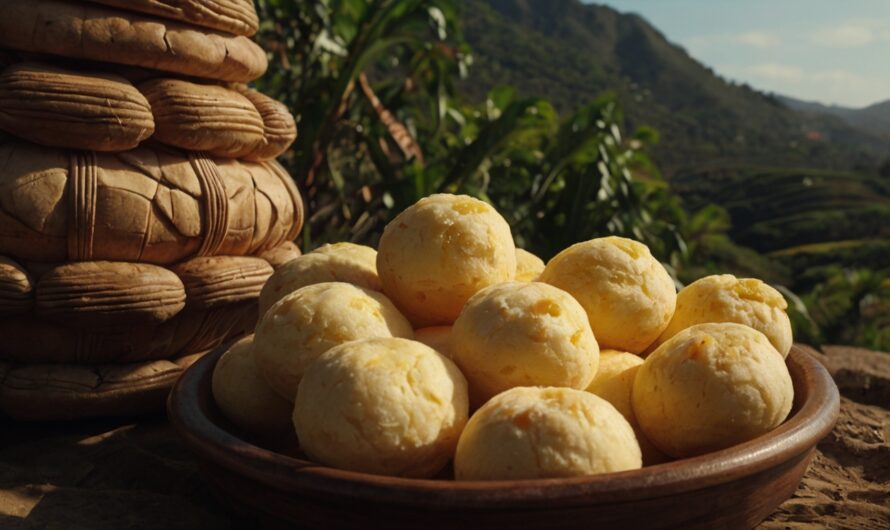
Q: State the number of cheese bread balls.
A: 13